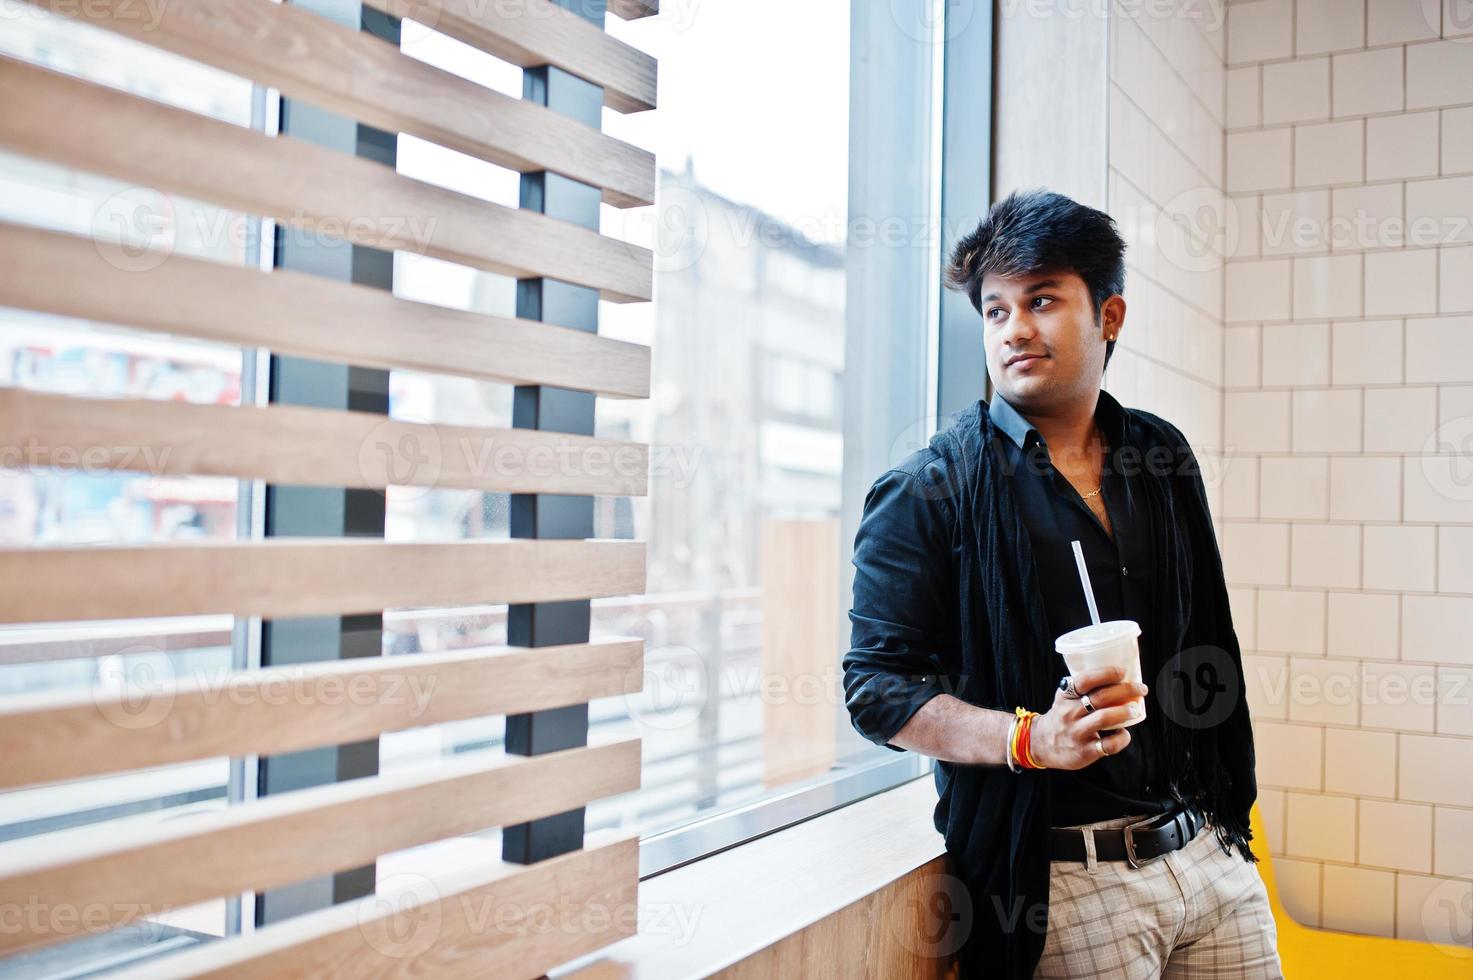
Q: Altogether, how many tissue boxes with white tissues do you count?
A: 0